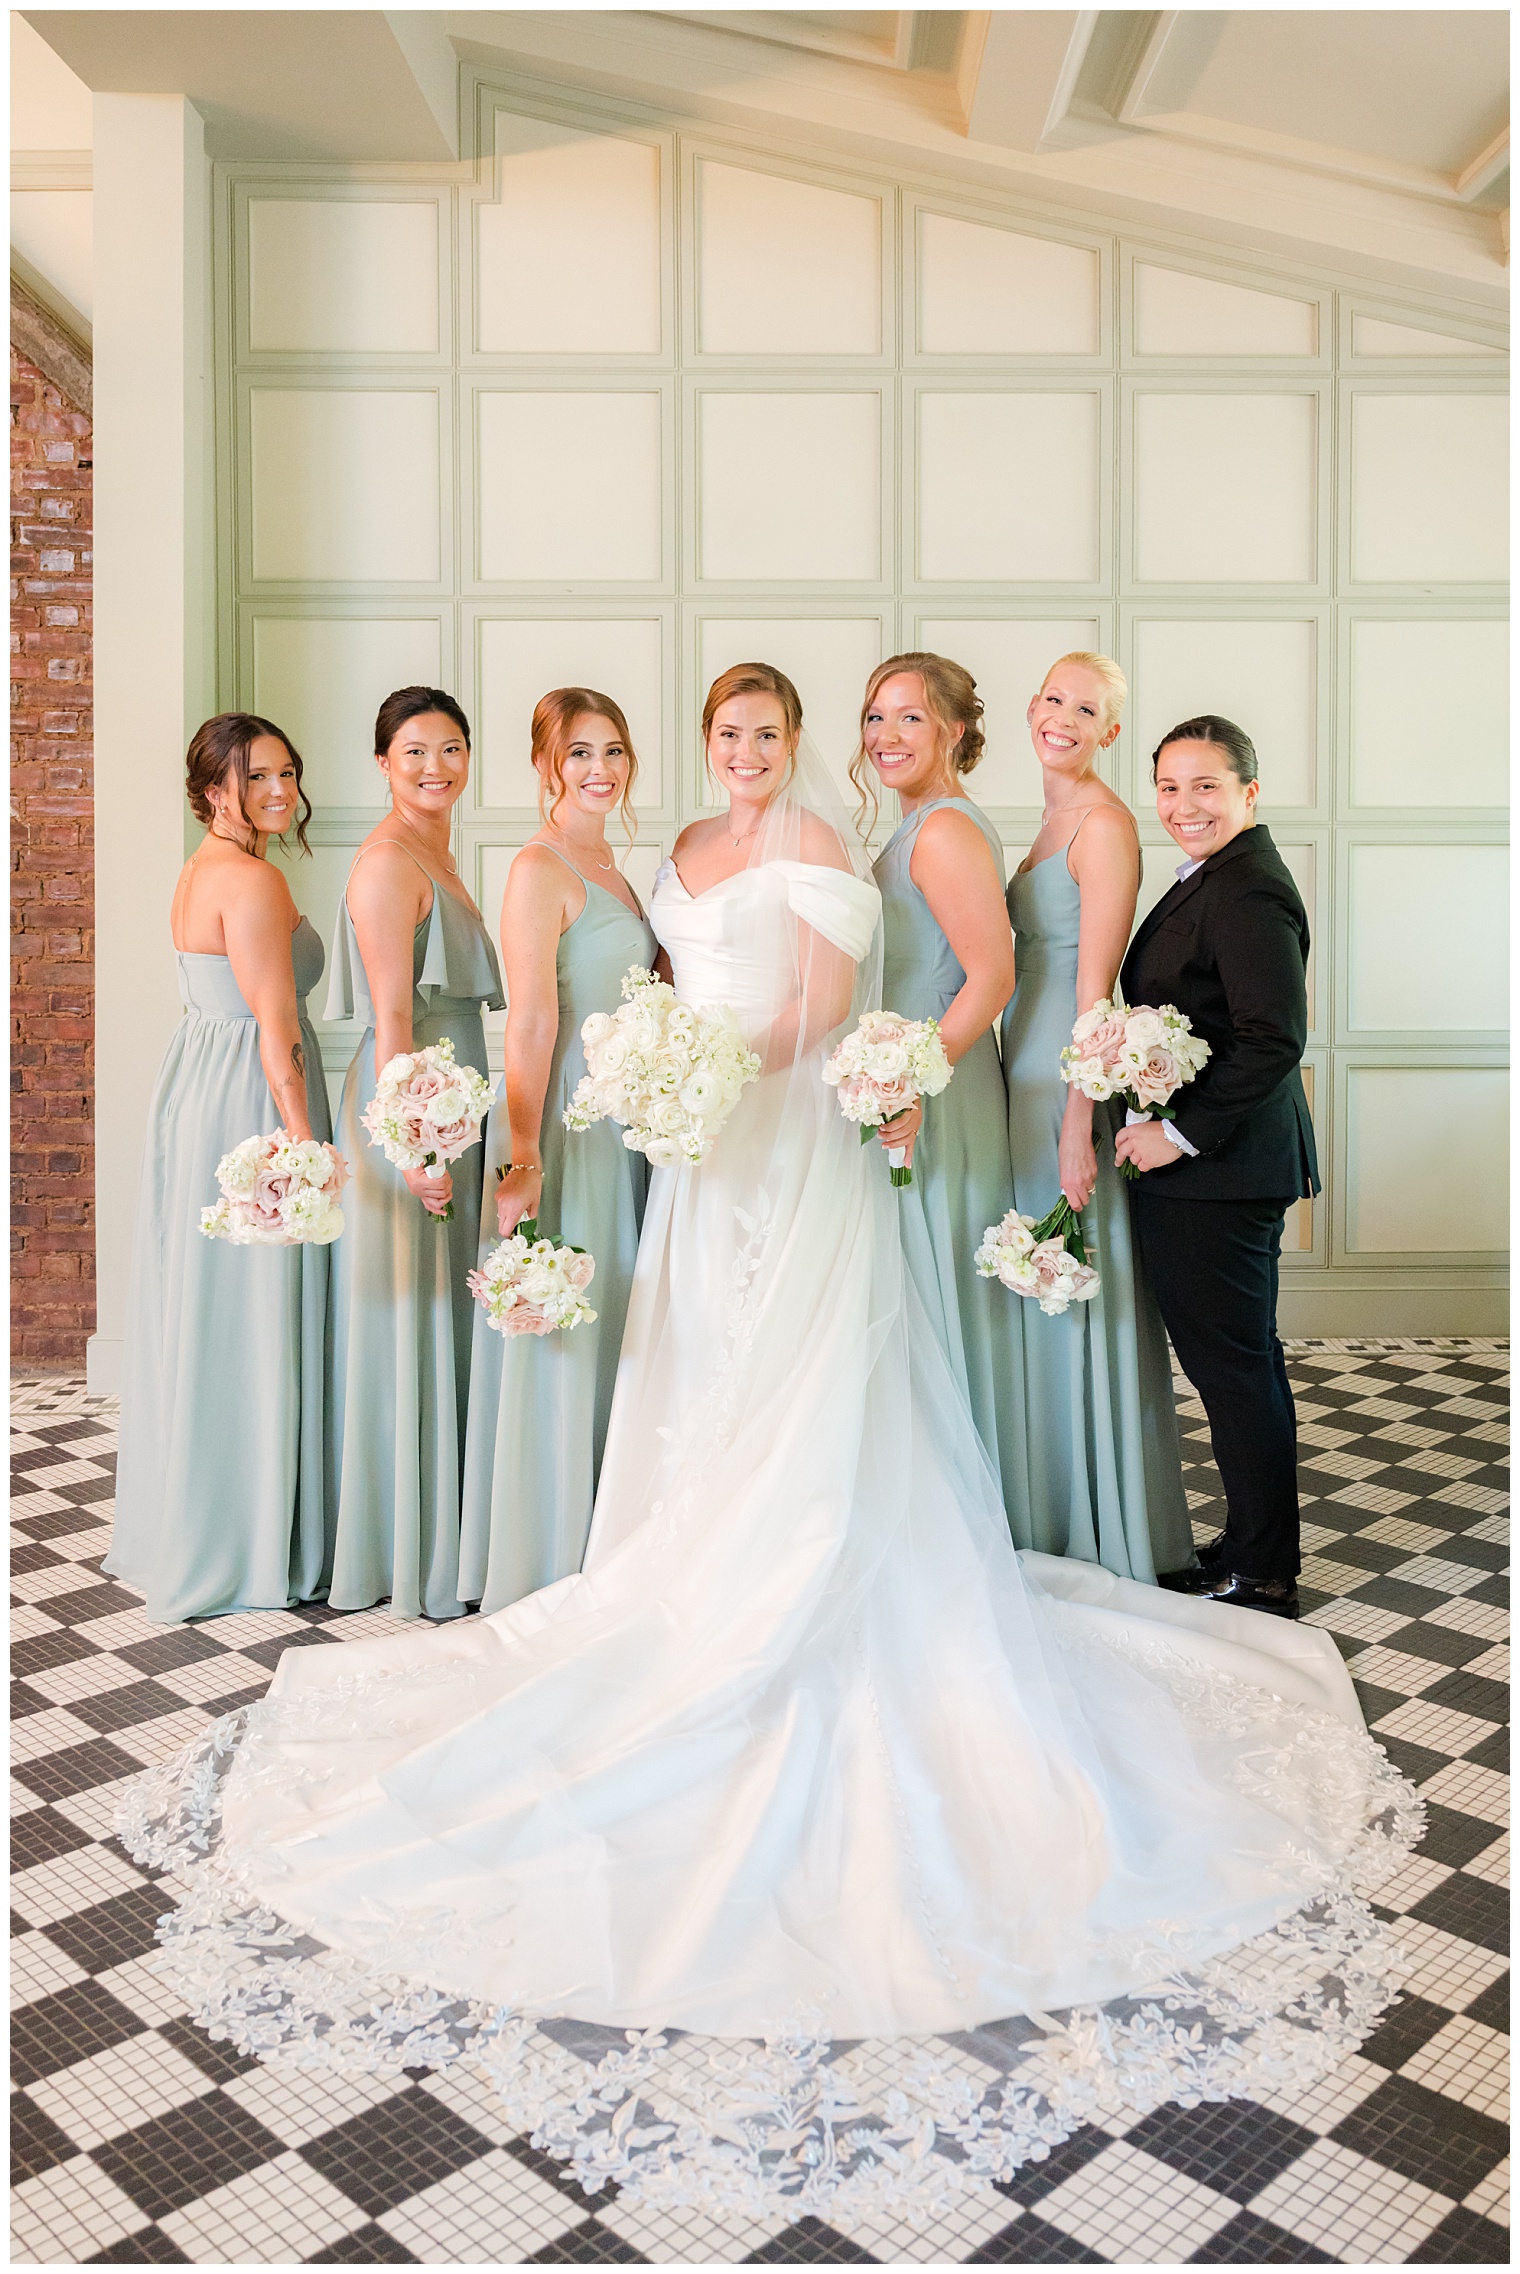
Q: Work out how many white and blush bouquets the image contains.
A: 6